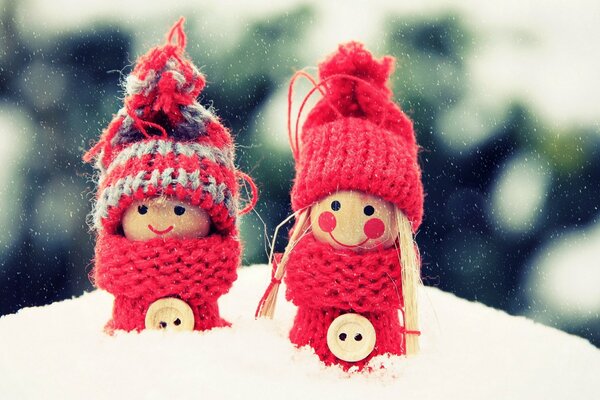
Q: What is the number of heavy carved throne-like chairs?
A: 0